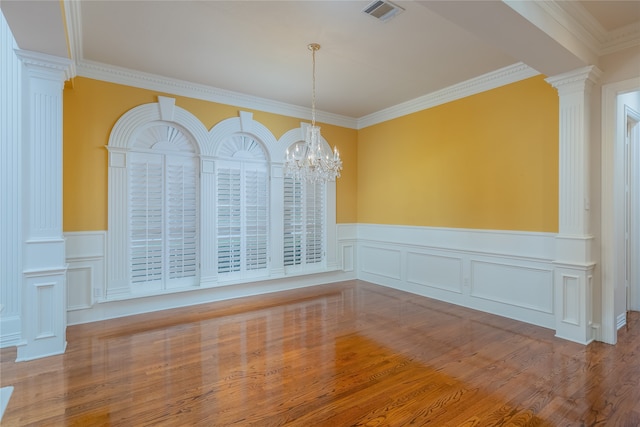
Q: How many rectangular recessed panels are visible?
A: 7